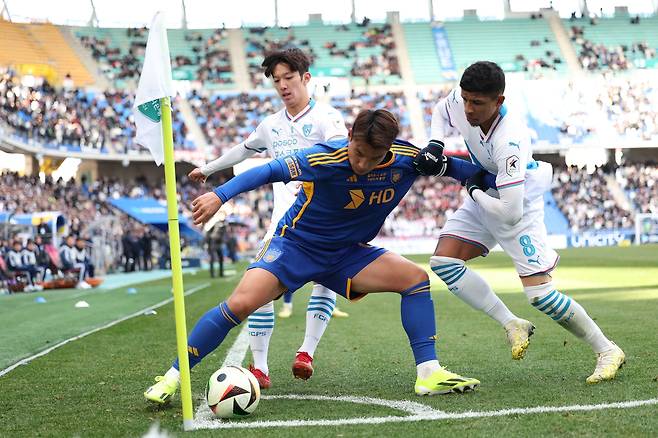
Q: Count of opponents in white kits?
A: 2